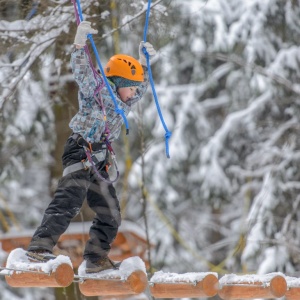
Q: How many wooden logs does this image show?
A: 5